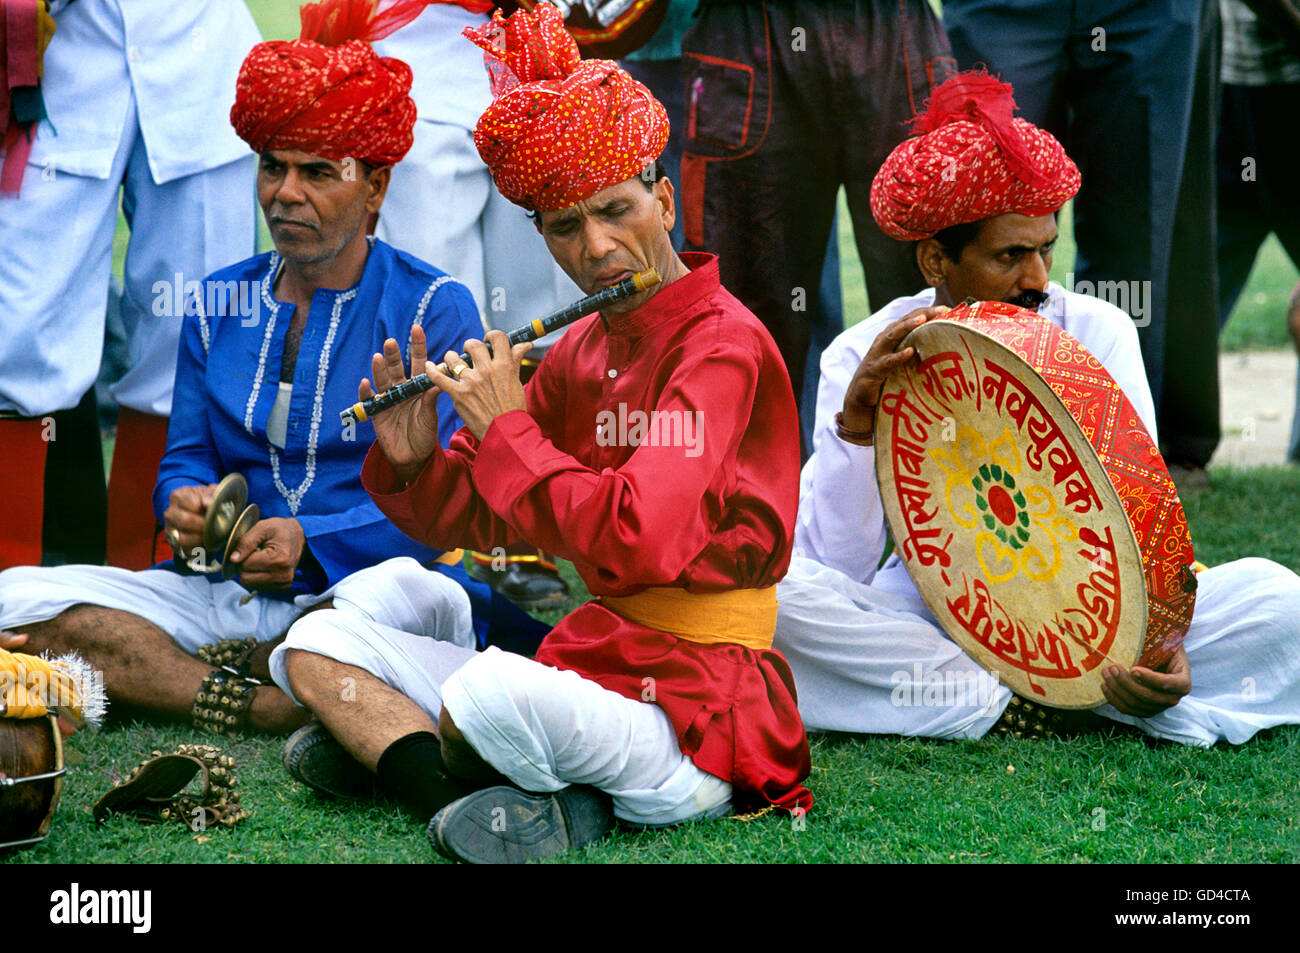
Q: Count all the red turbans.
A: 3